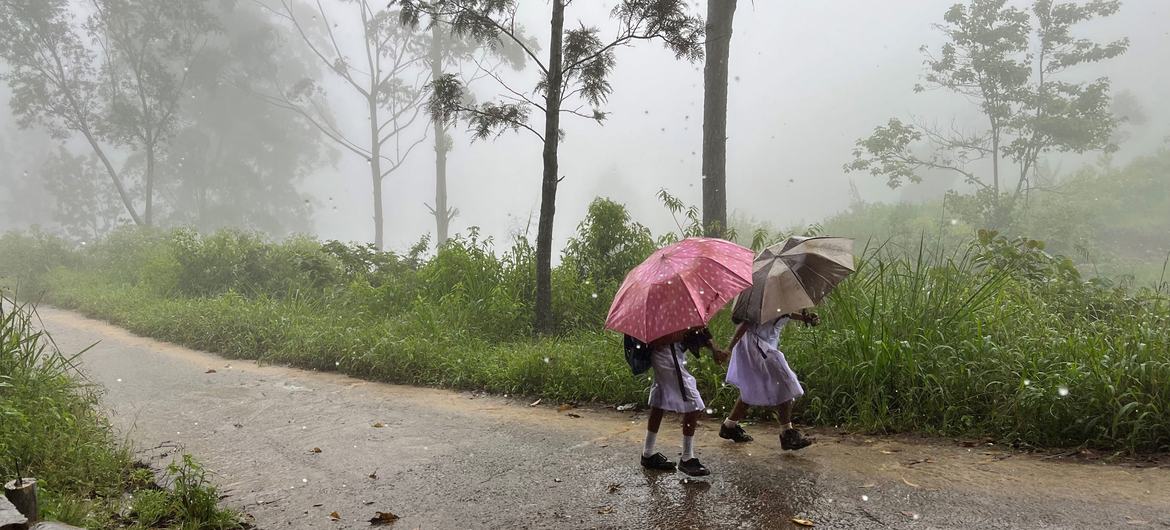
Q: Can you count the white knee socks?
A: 2